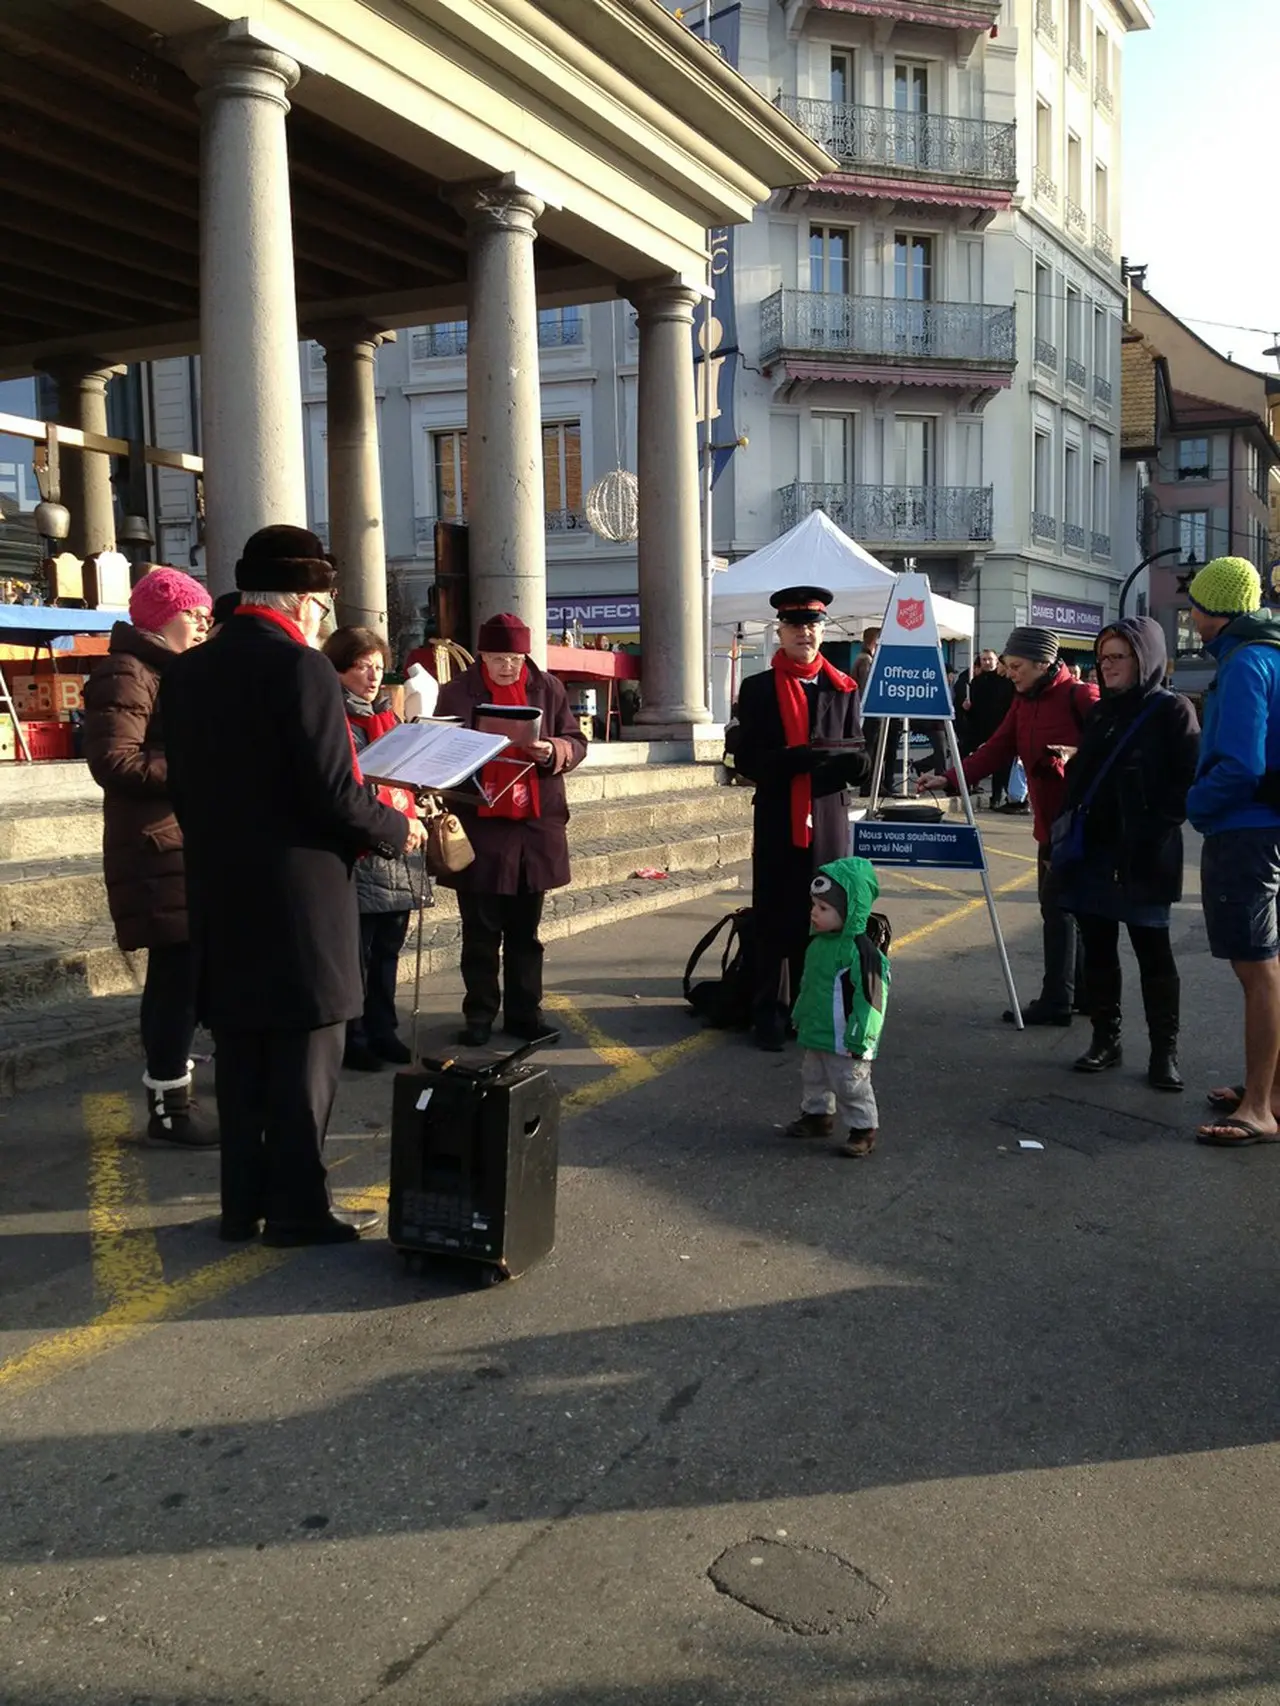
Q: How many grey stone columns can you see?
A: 5